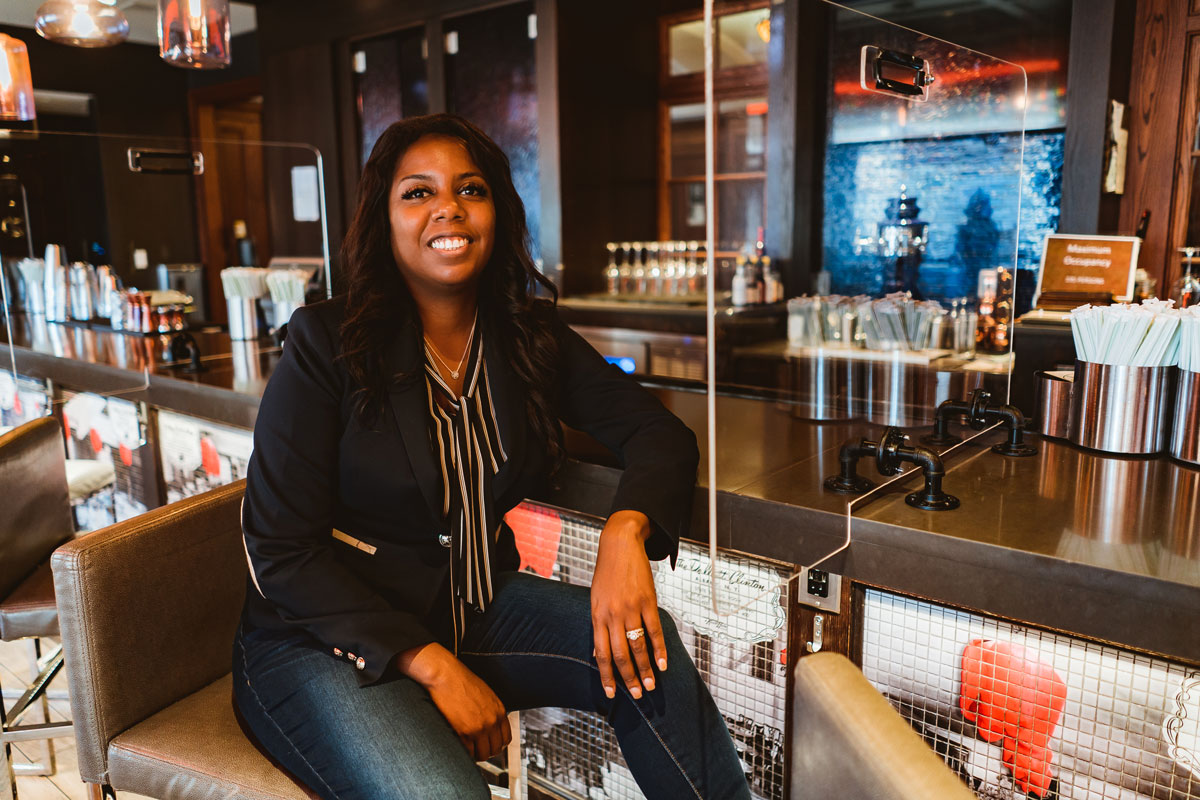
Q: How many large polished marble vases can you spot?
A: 0